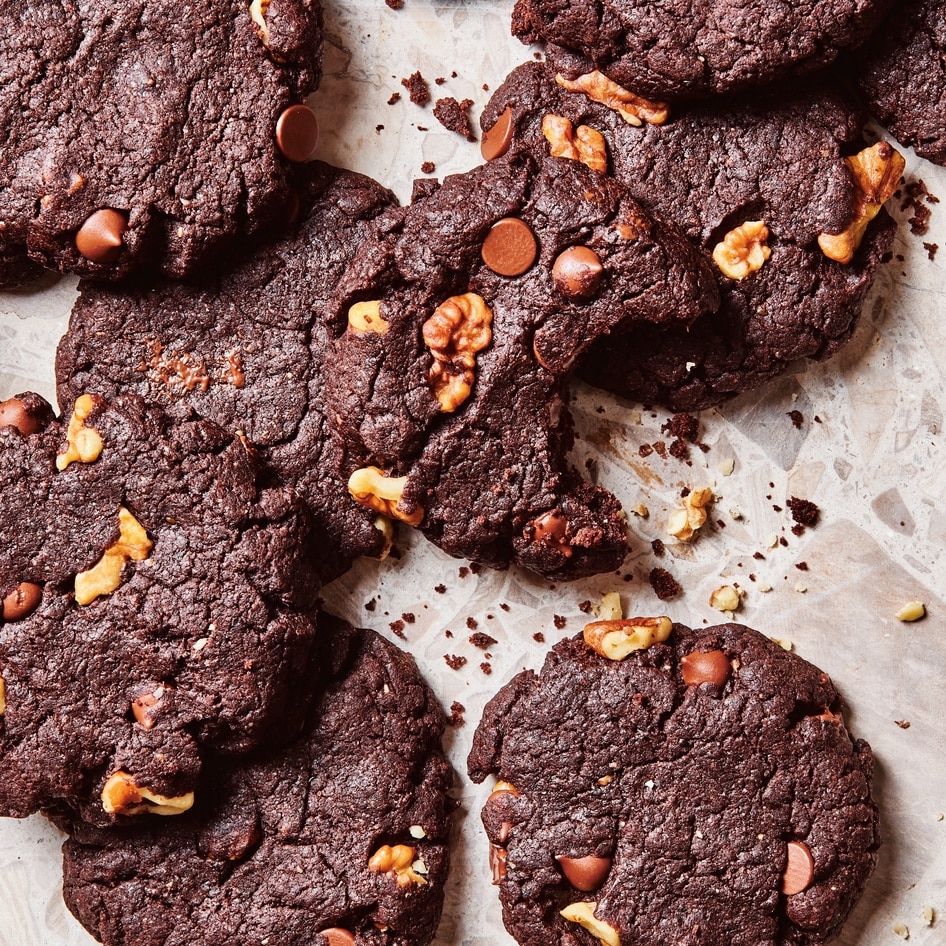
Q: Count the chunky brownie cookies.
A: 9